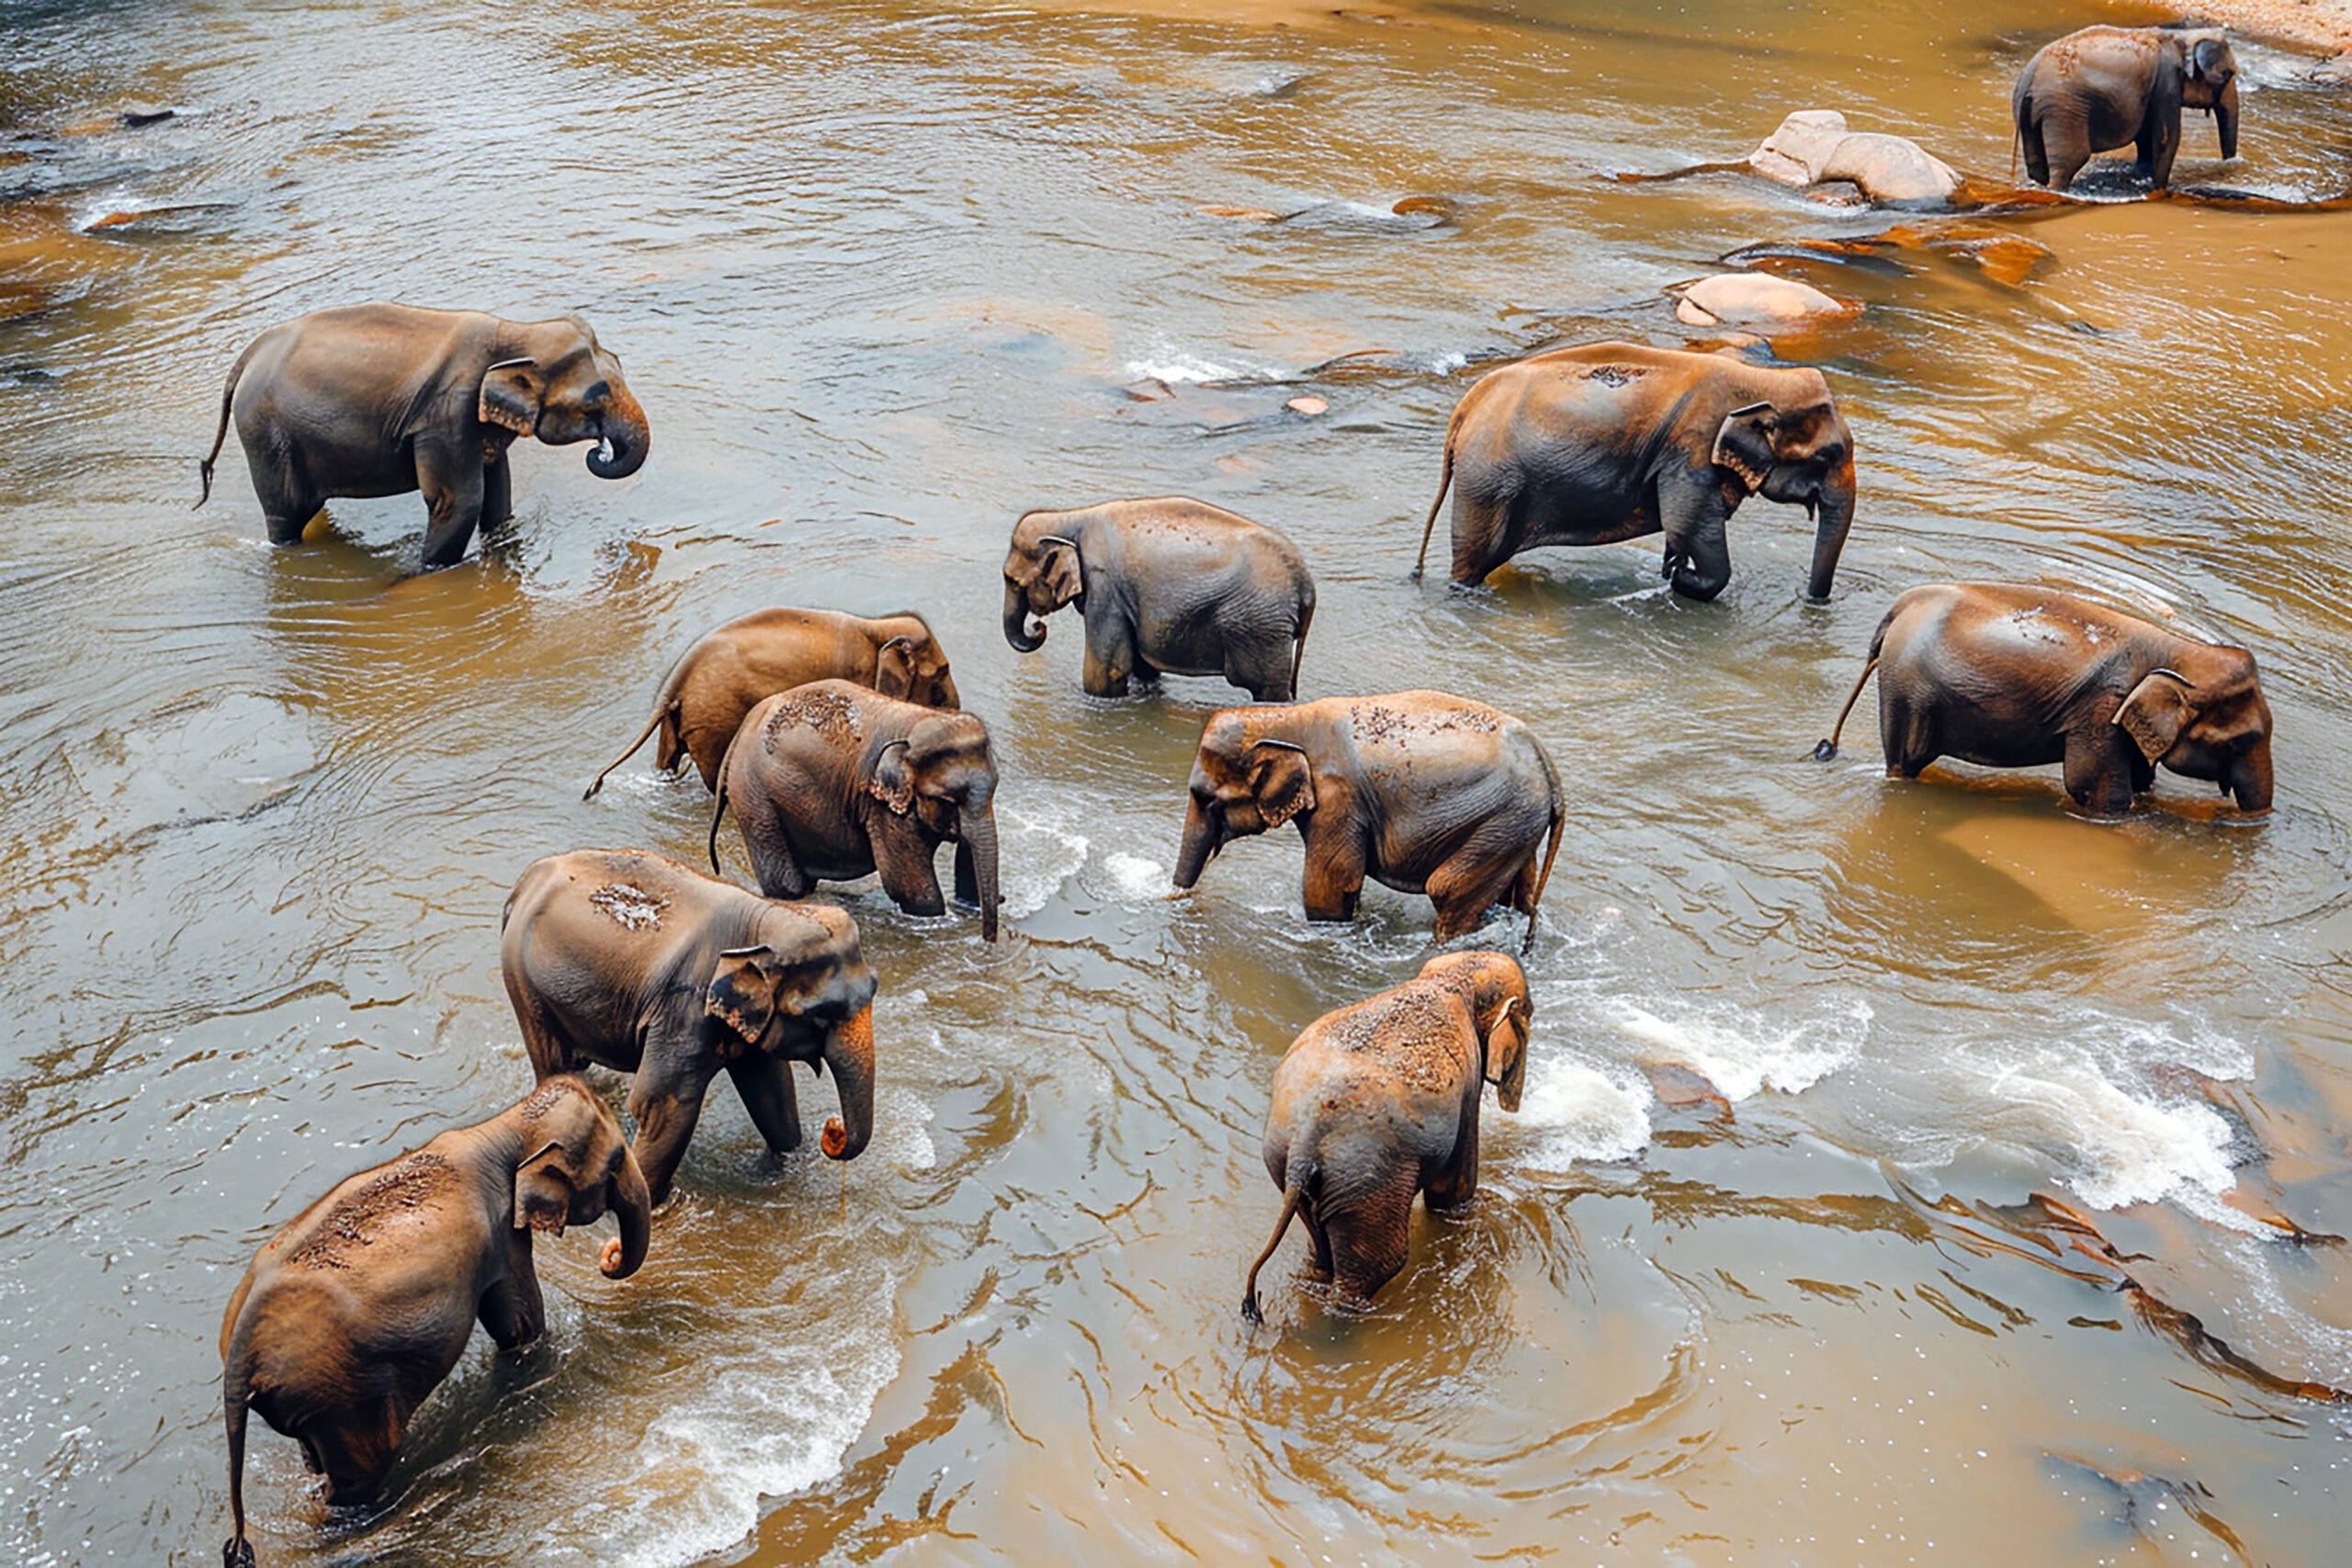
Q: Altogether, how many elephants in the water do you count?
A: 11